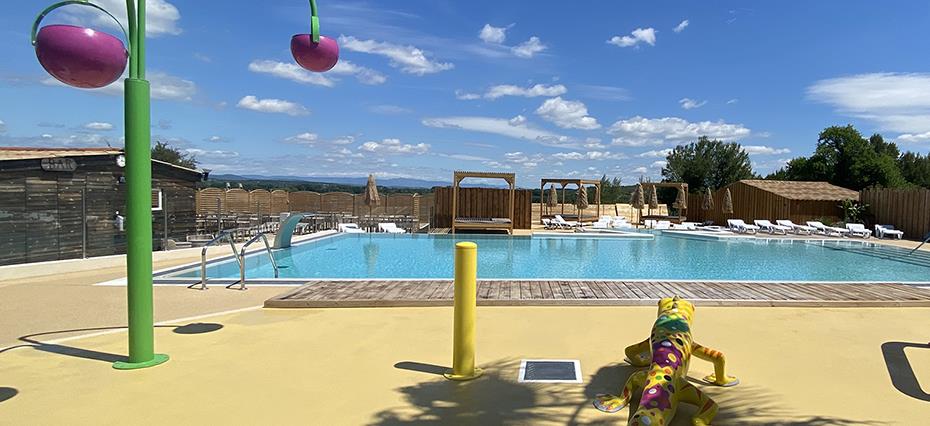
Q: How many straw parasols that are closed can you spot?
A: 8